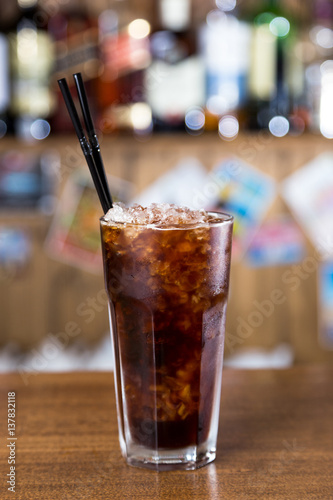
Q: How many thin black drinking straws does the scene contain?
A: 2